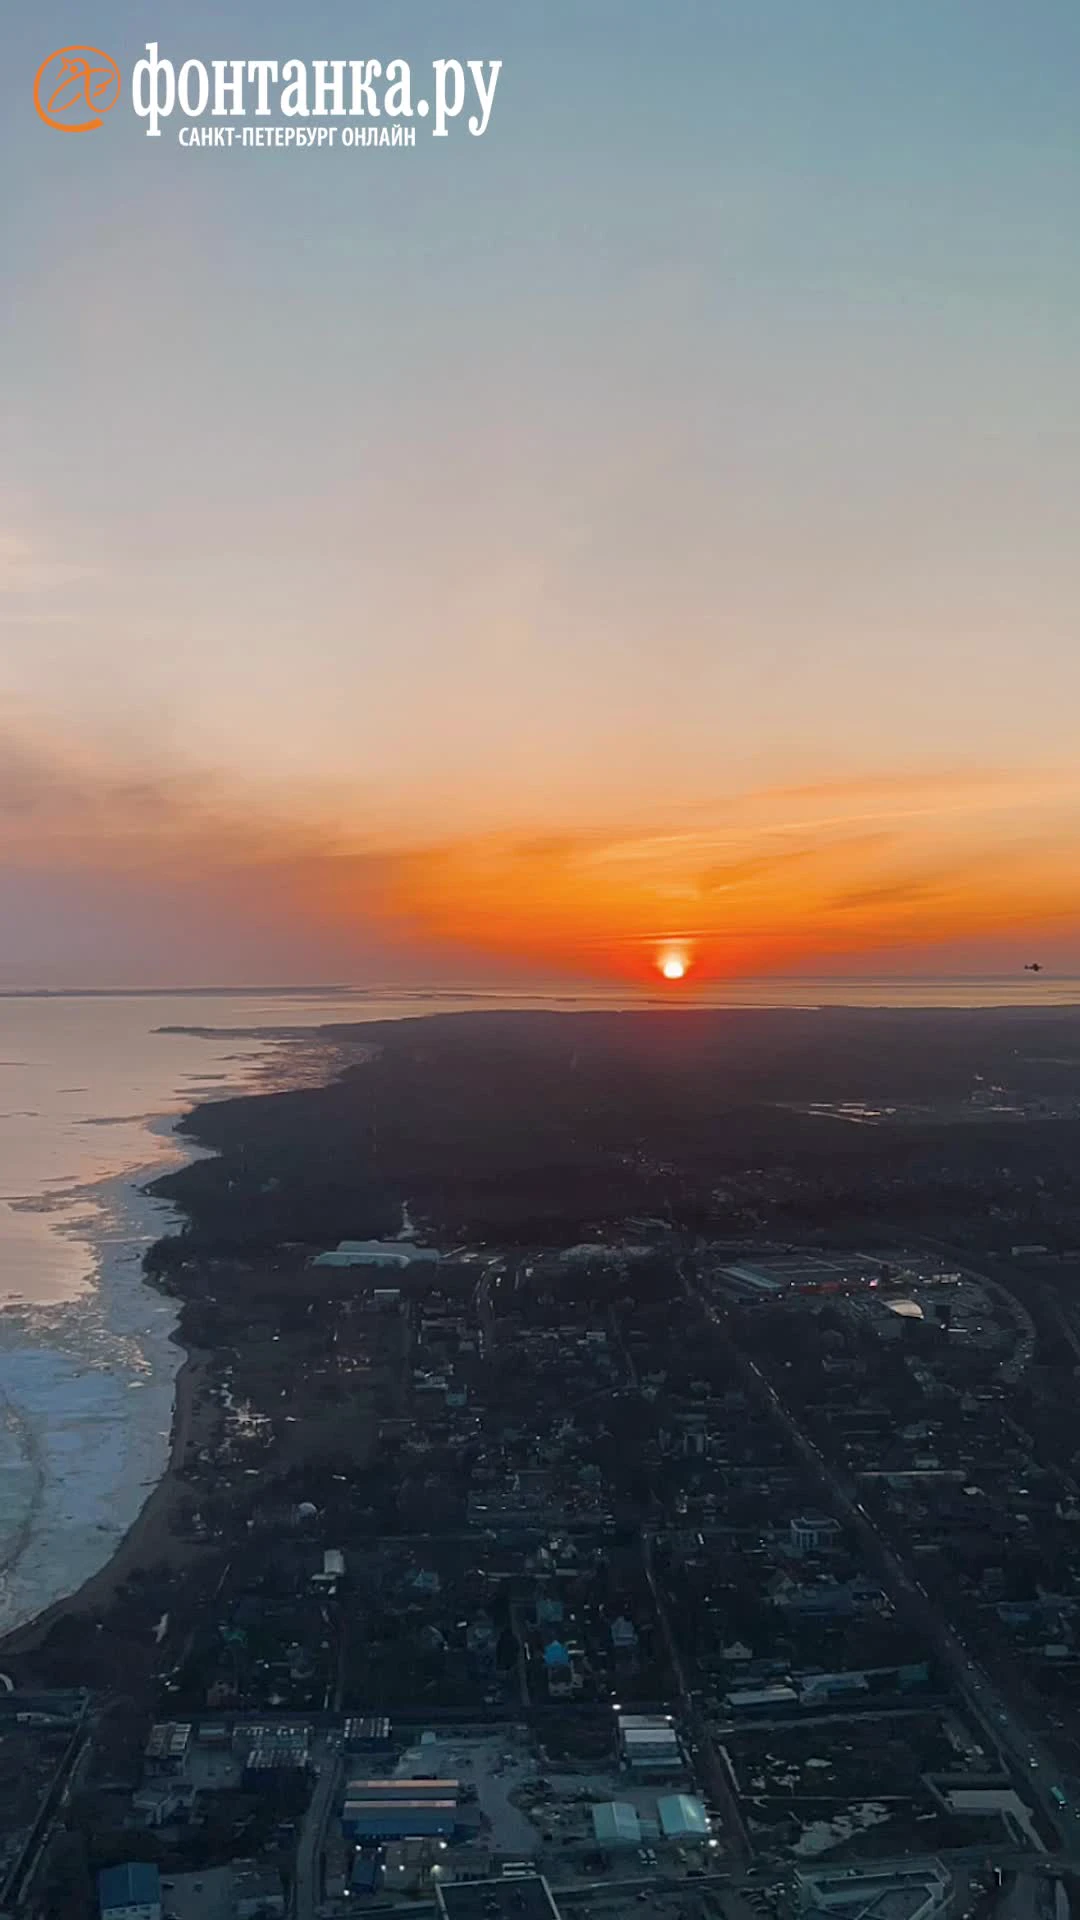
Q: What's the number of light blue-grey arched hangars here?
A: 2